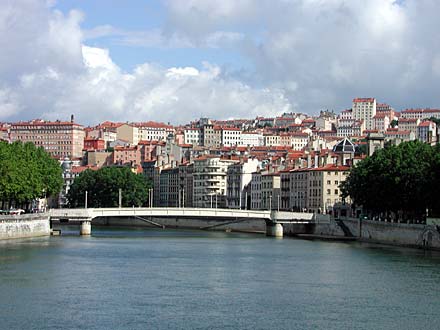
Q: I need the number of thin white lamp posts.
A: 12